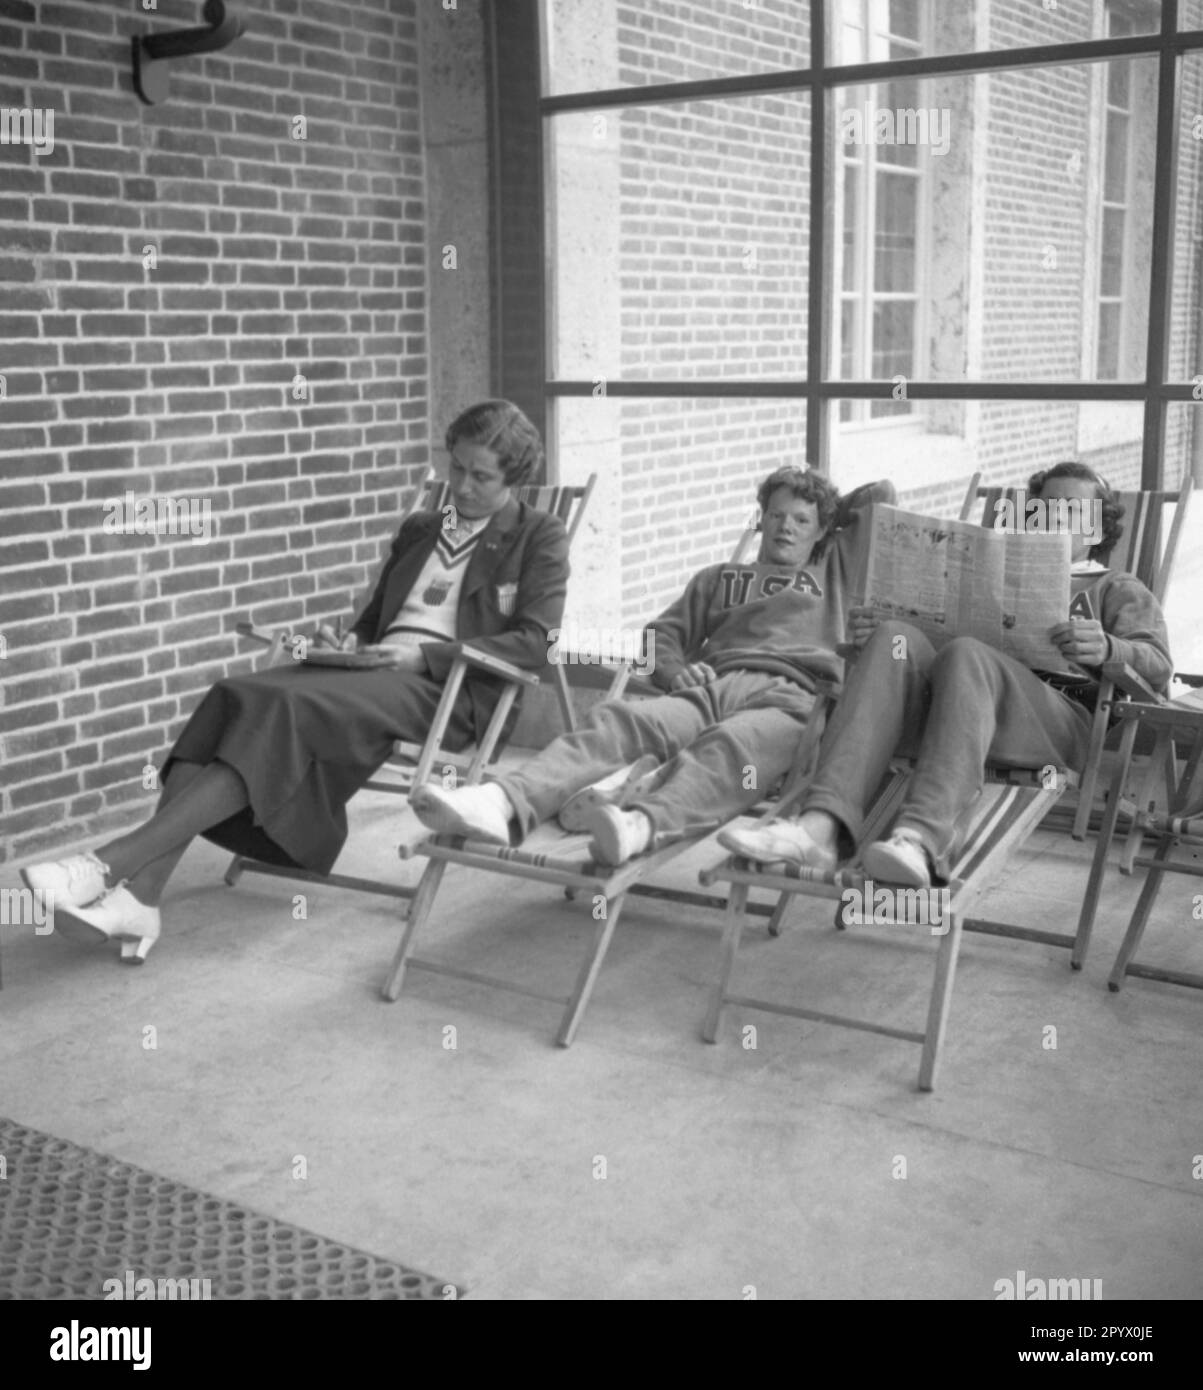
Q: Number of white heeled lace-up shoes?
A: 2